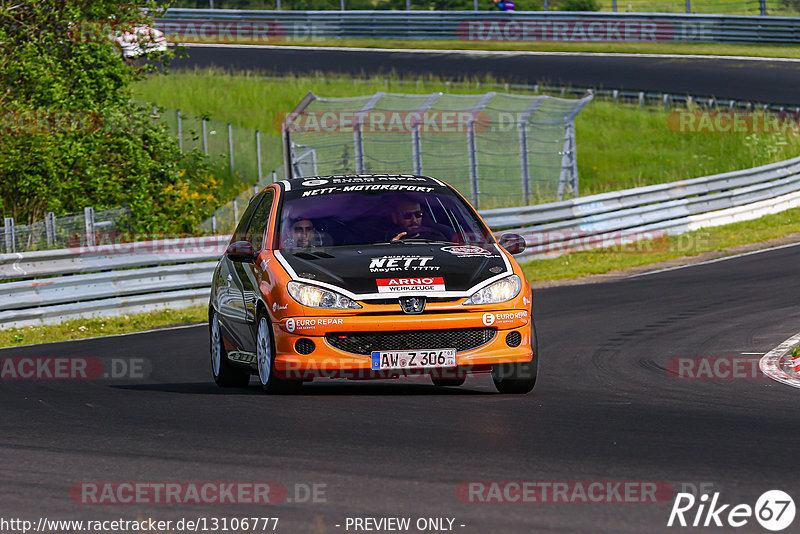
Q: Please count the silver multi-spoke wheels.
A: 2